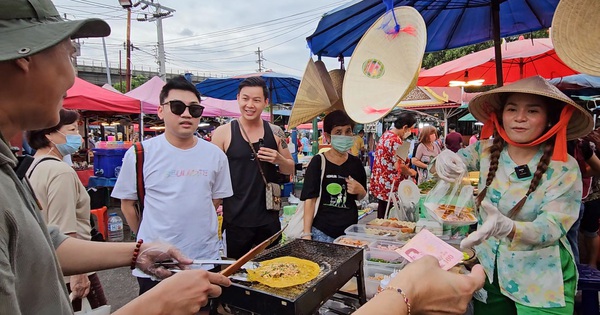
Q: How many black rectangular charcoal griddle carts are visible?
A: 1